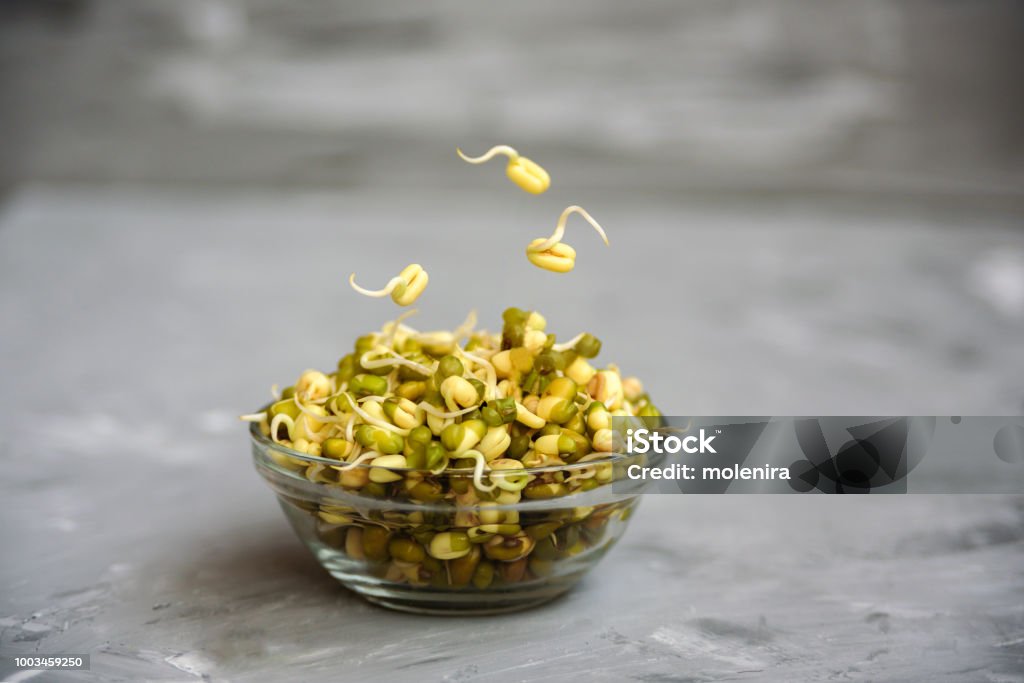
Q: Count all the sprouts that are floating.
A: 3